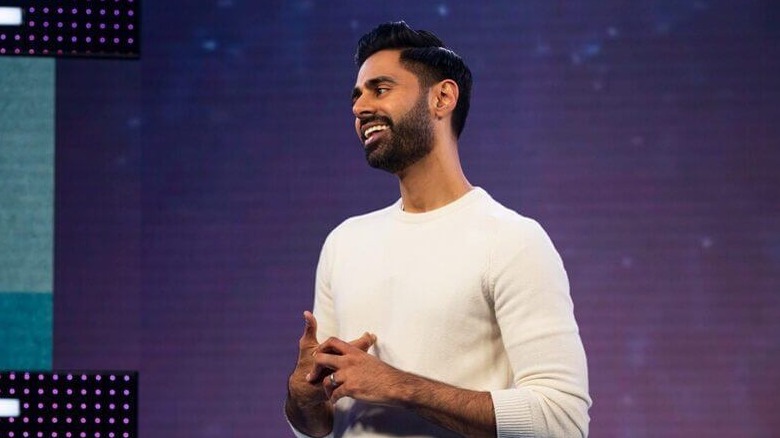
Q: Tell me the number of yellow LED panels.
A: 0